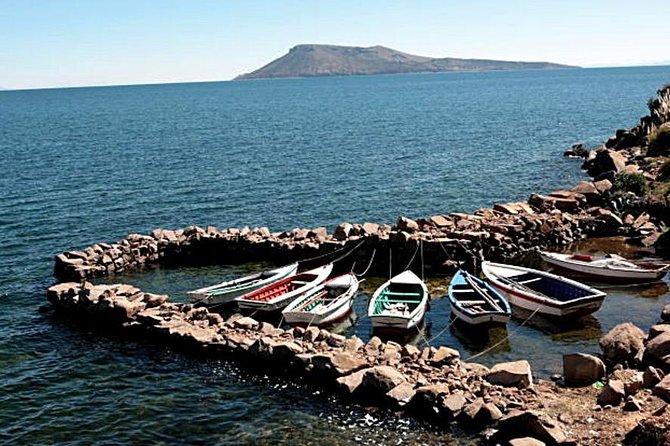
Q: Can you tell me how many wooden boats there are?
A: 7